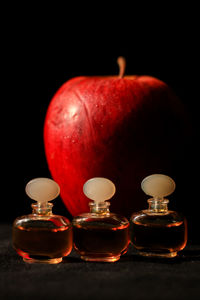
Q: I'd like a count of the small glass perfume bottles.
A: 3